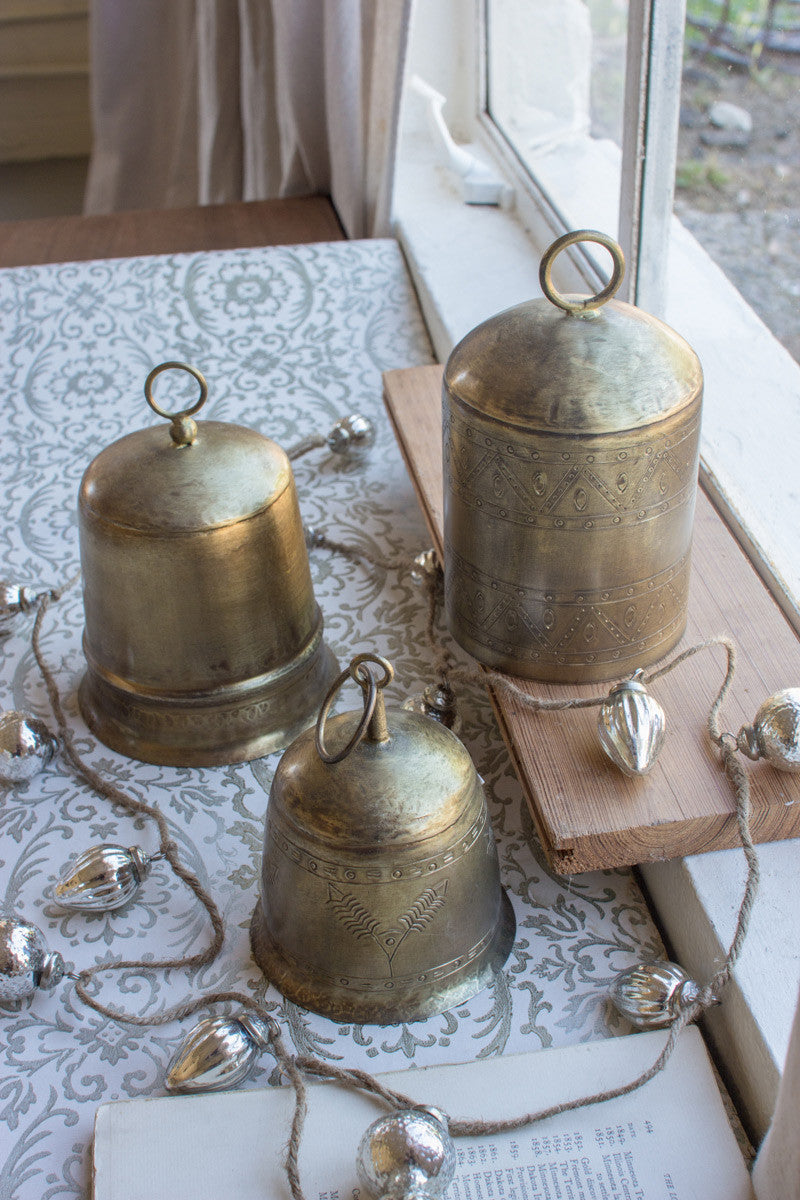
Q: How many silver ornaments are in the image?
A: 13